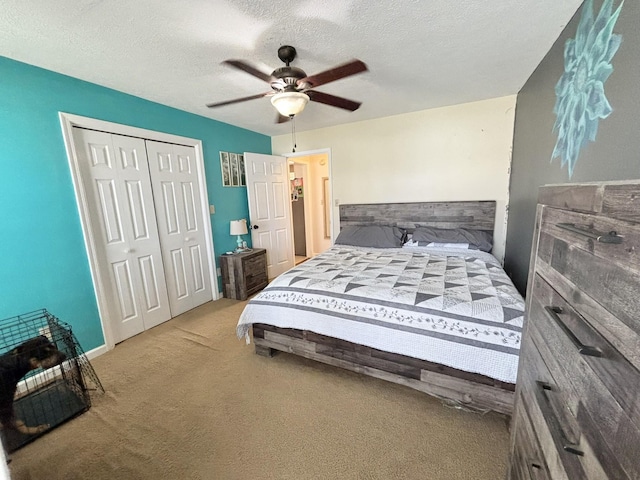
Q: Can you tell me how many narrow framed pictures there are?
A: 3